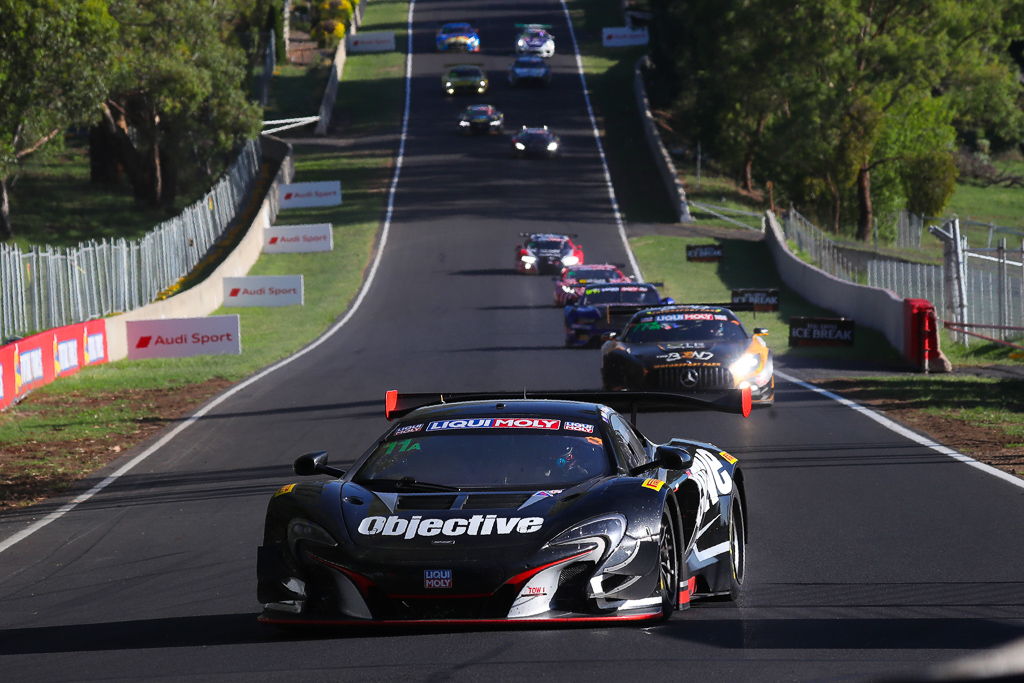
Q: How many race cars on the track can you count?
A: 11